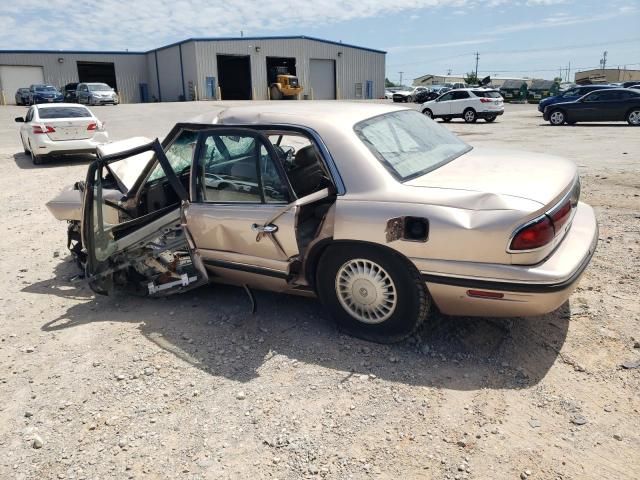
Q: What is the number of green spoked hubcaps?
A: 0